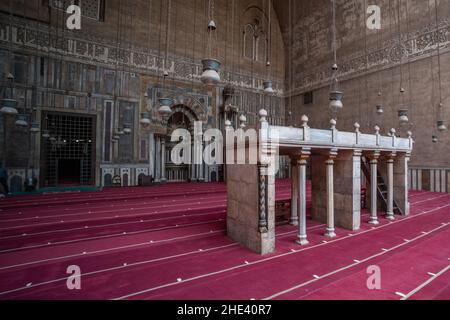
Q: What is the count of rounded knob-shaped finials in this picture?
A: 9